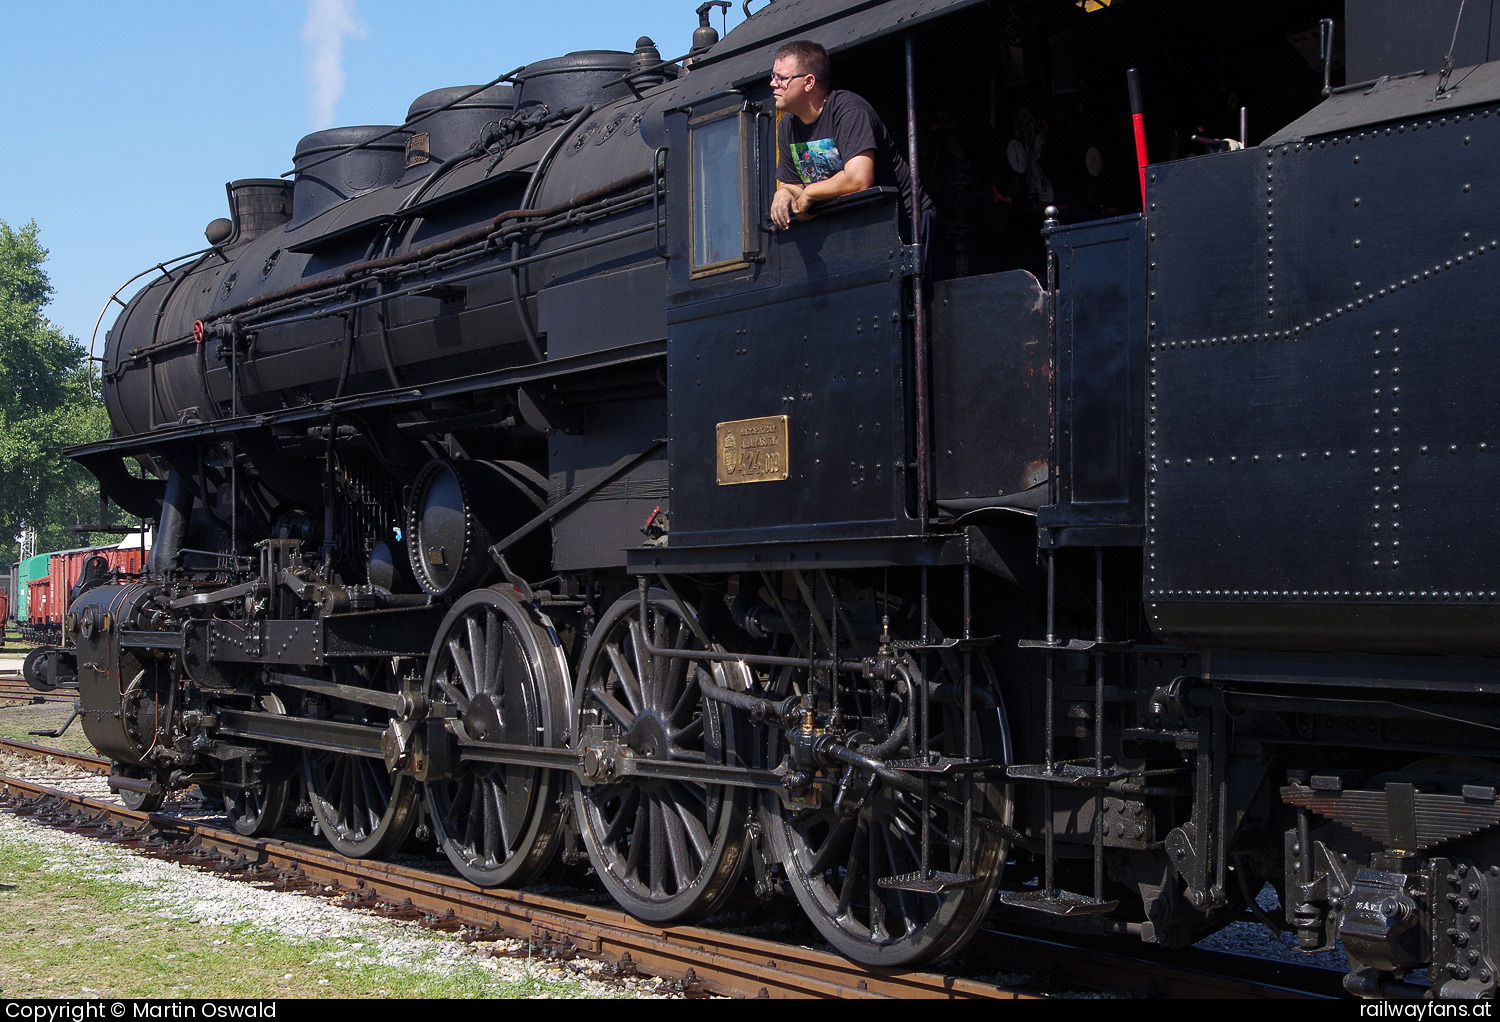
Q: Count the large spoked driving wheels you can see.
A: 4